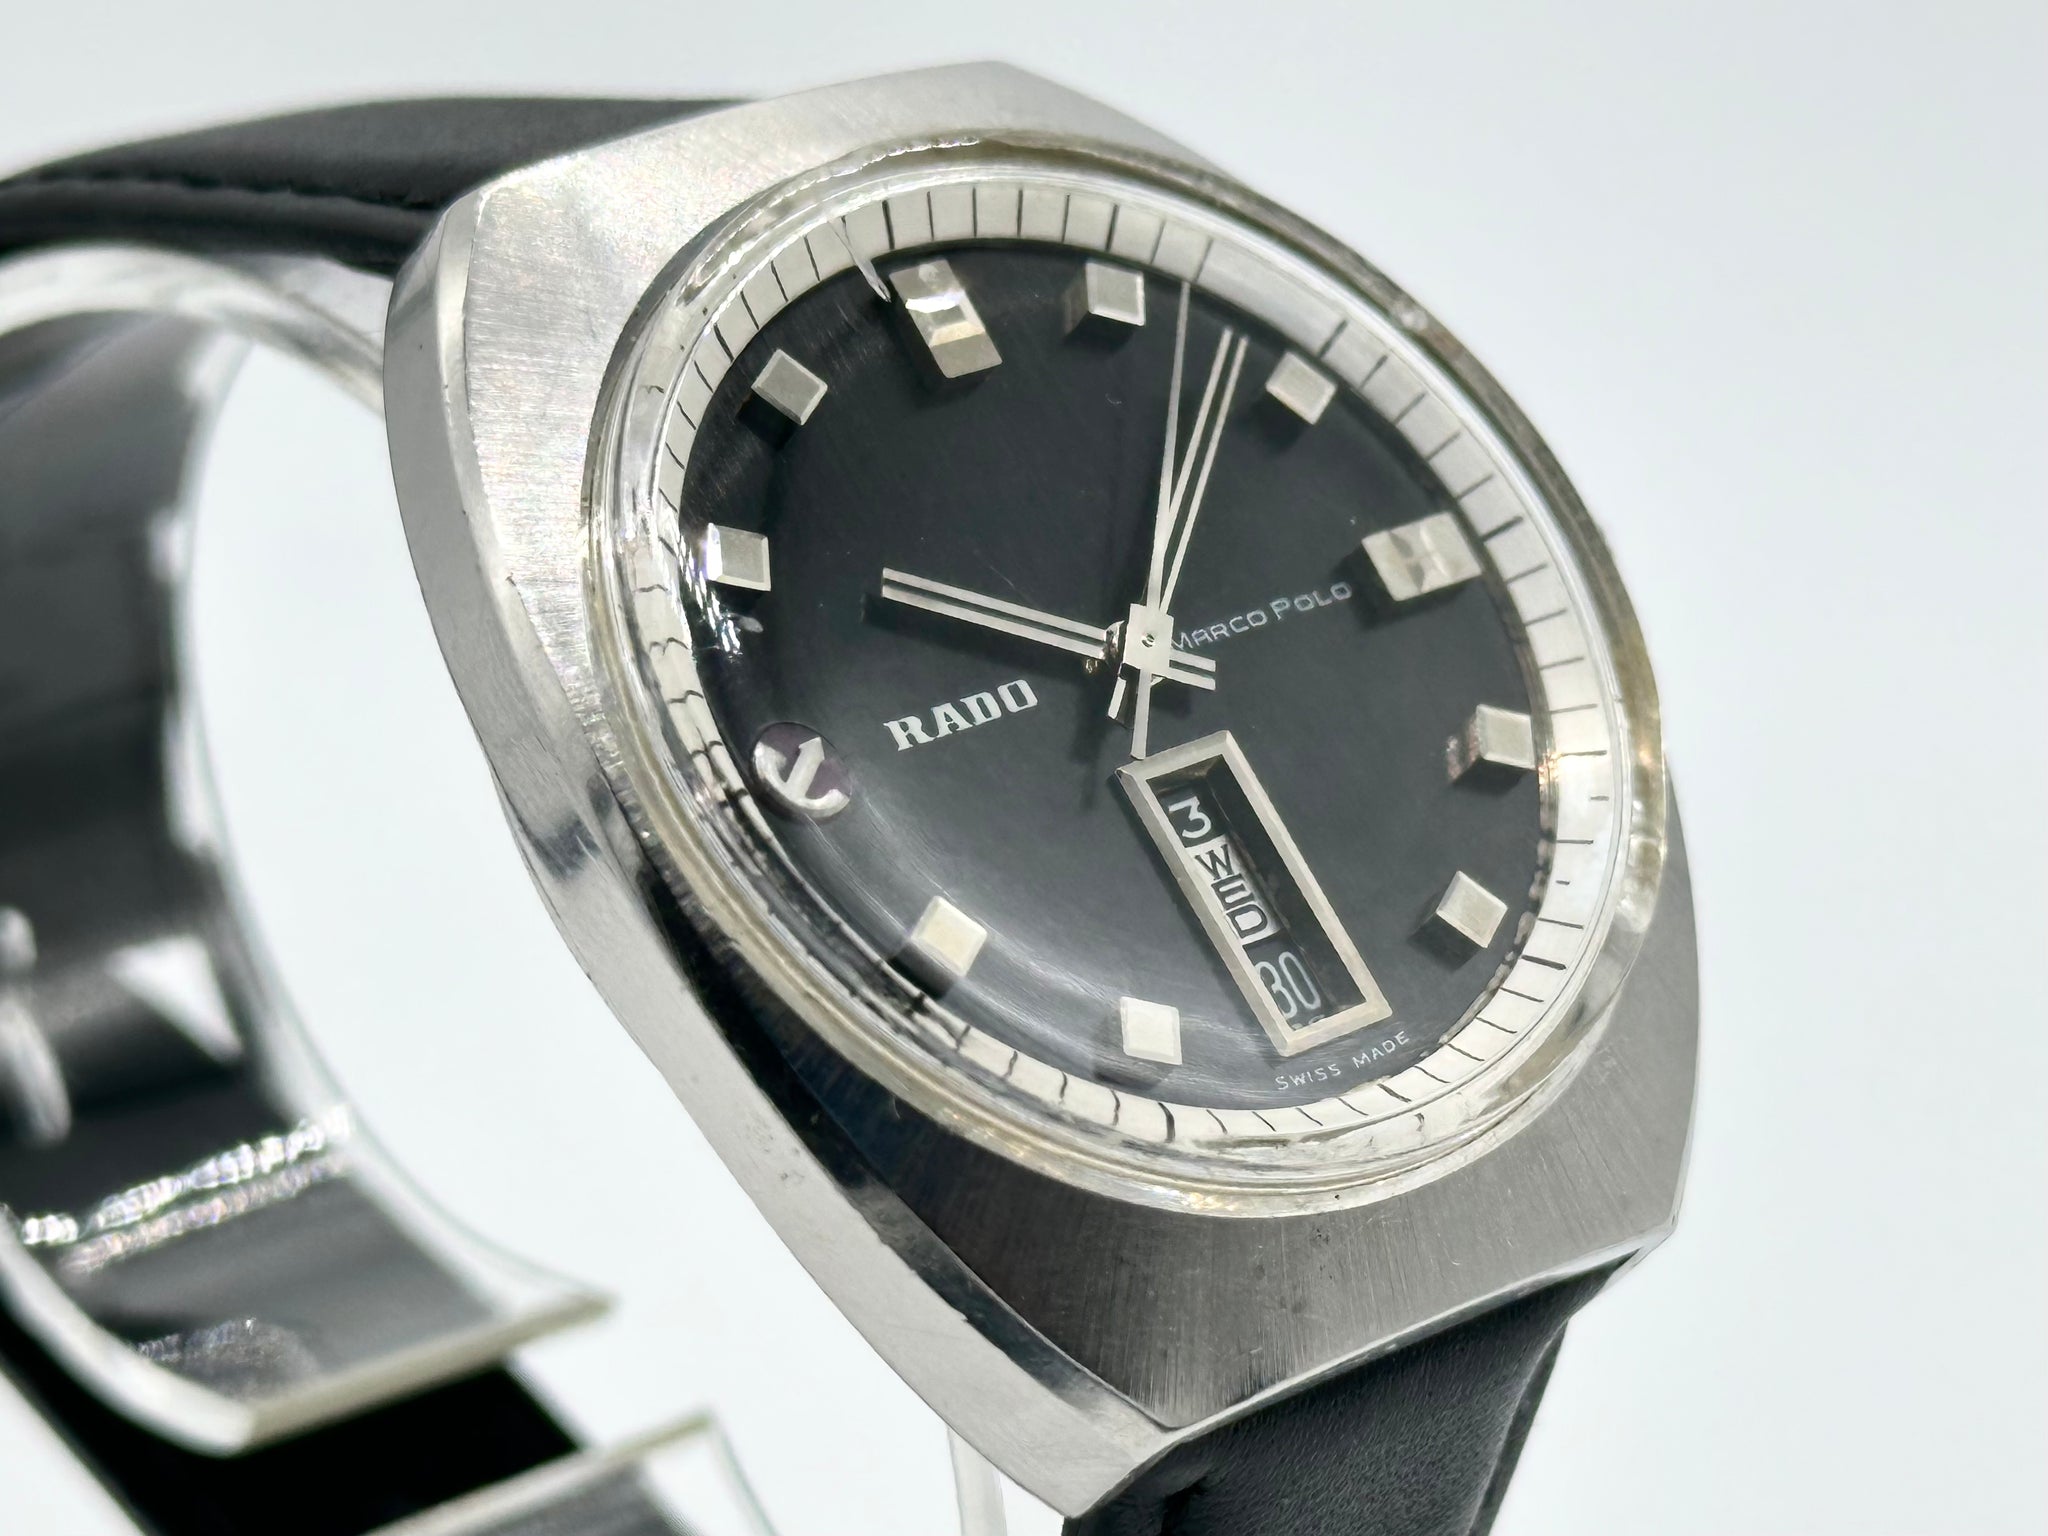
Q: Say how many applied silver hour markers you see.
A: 10